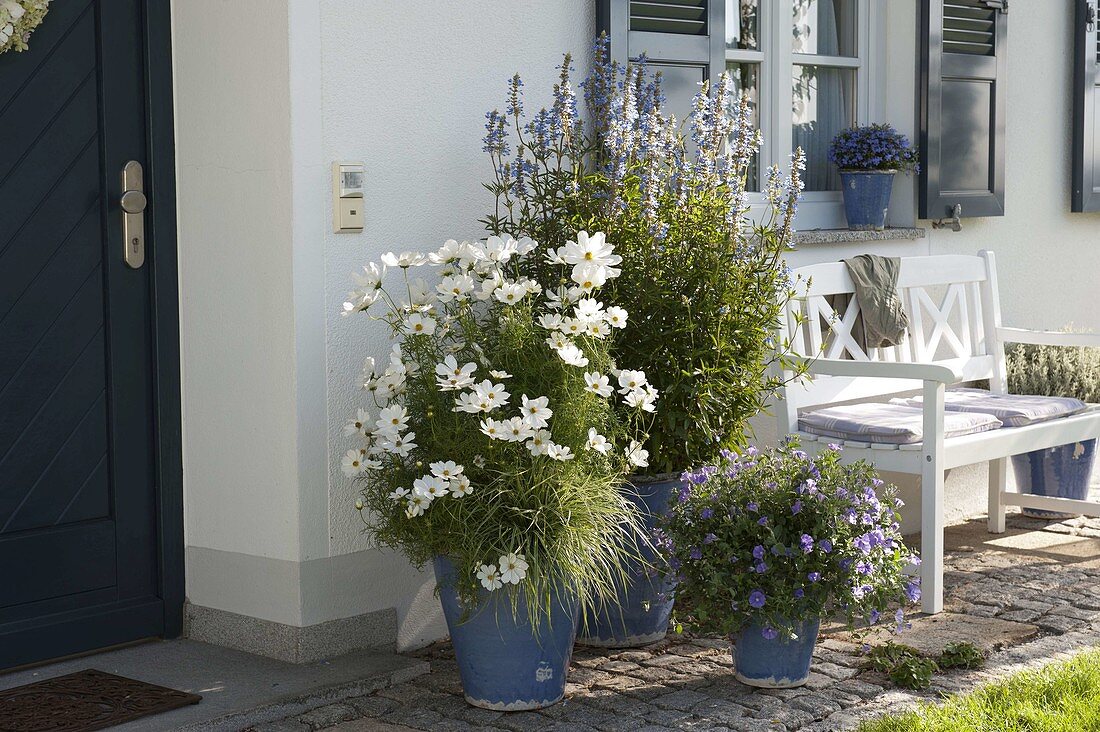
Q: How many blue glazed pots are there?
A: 5